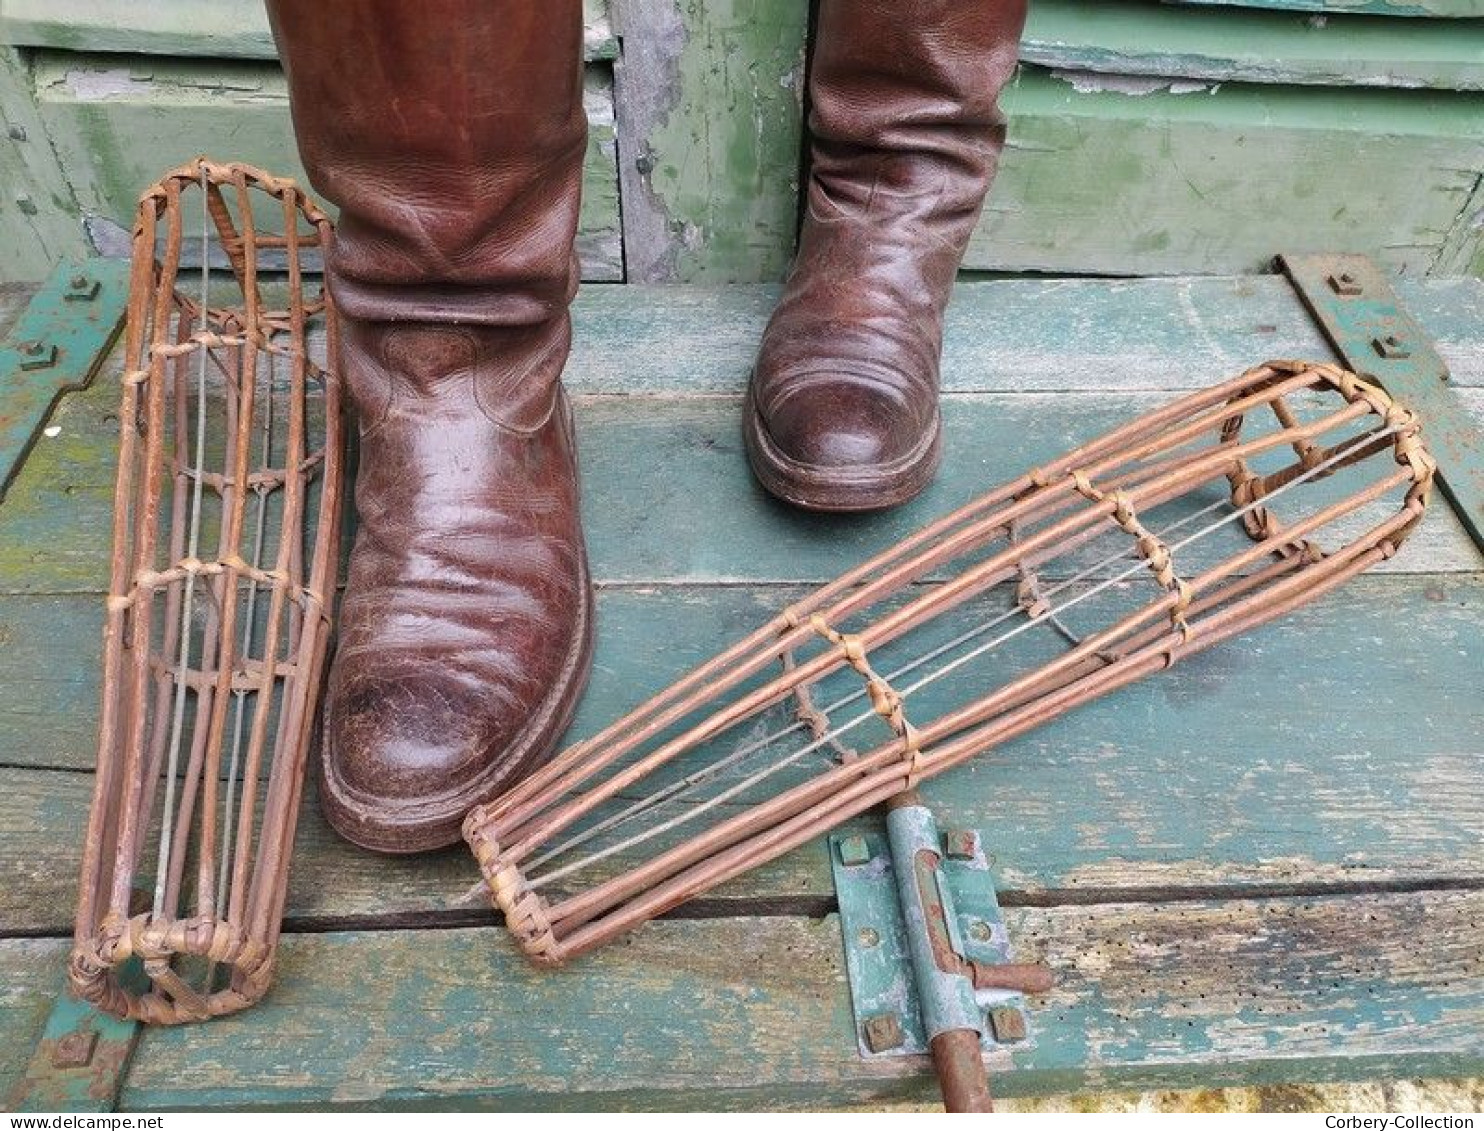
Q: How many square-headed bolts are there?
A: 9